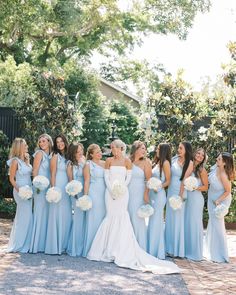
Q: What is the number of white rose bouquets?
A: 11